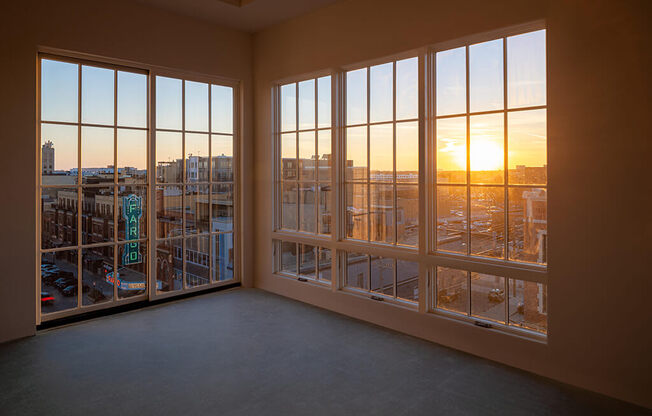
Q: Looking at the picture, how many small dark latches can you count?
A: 3